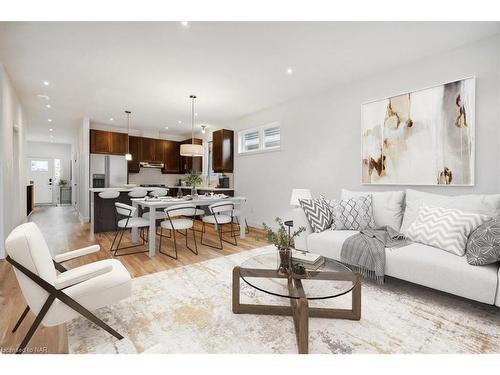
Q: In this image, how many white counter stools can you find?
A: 3